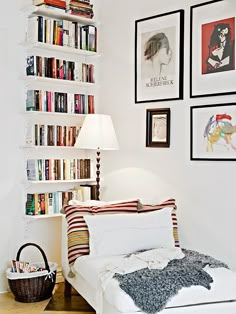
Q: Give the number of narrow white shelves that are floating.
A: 7